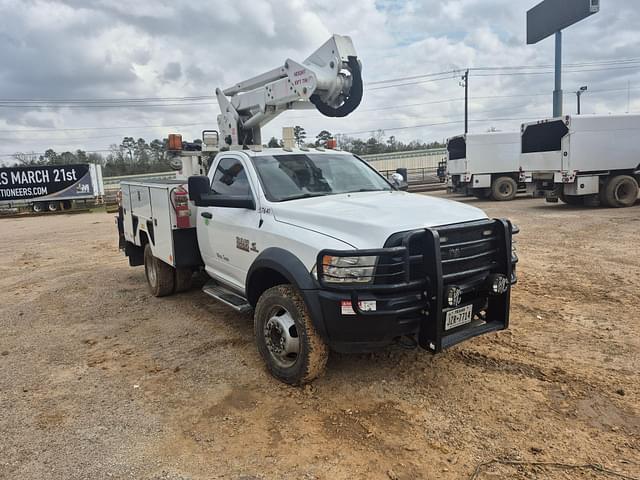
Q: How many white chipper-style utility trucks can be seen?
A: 2